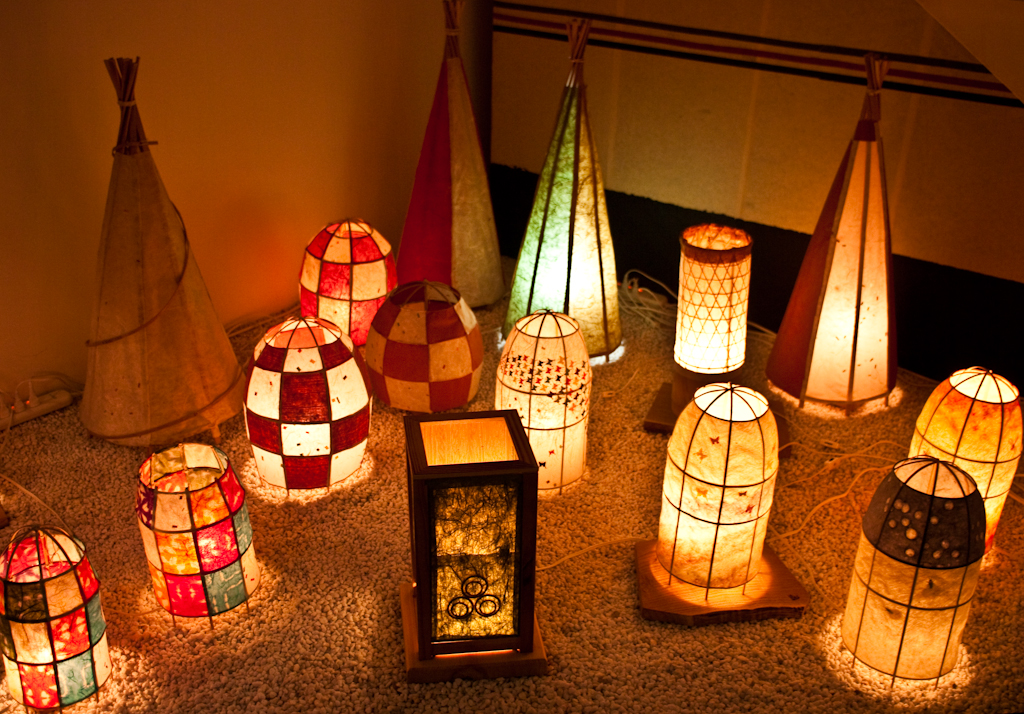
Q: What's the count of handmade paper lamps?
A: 15